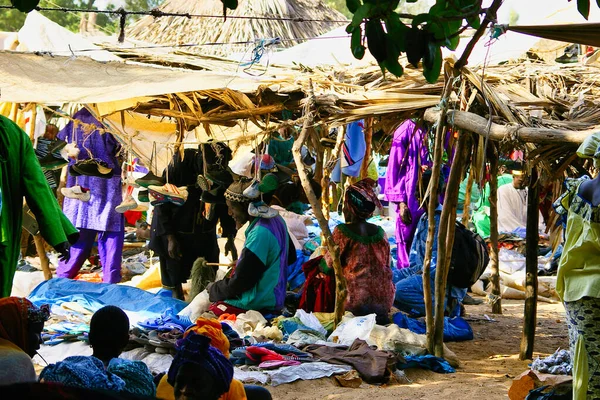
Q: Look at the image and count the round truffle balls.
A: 0